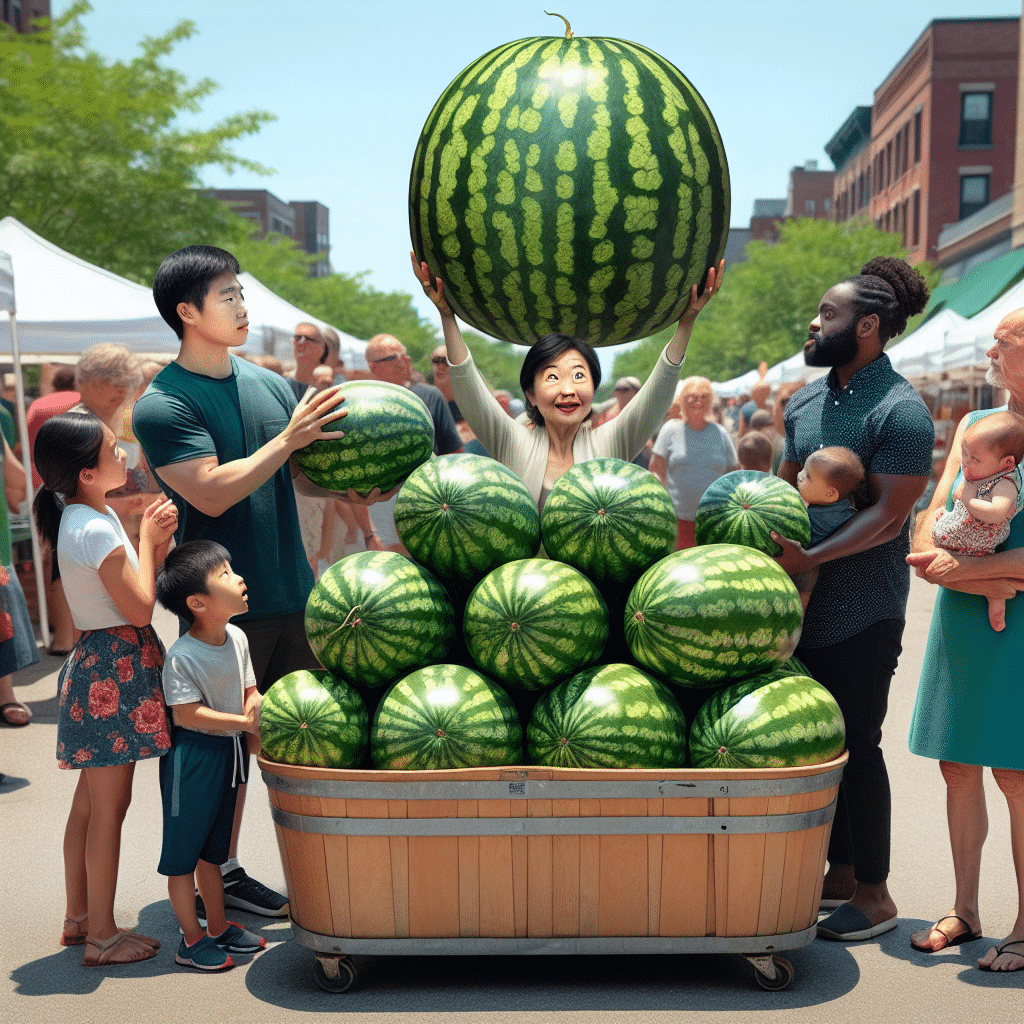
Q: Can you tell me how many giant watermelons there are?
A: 1